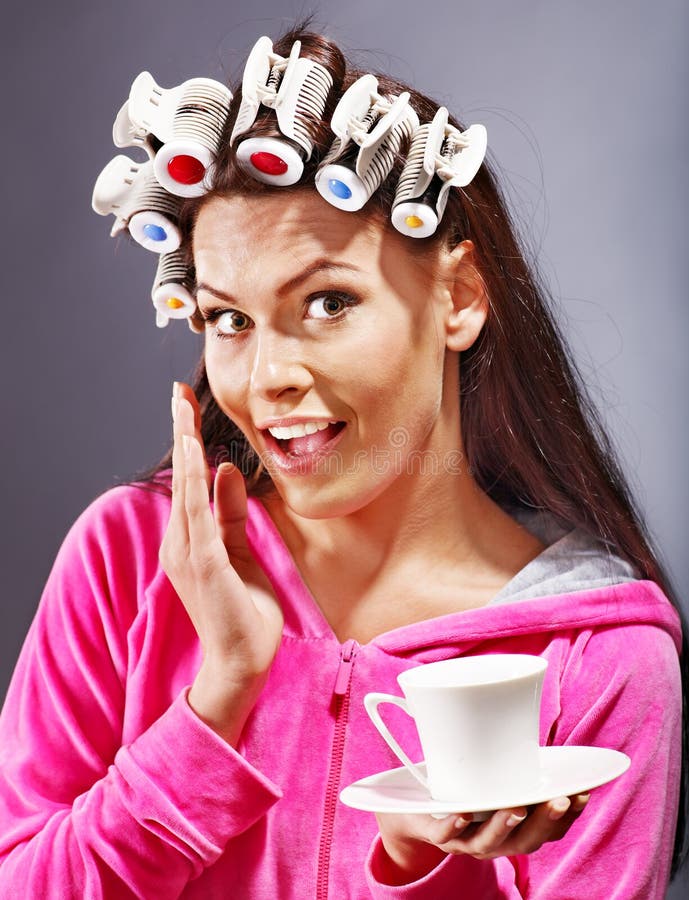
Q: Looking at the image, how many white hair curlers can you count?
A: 6